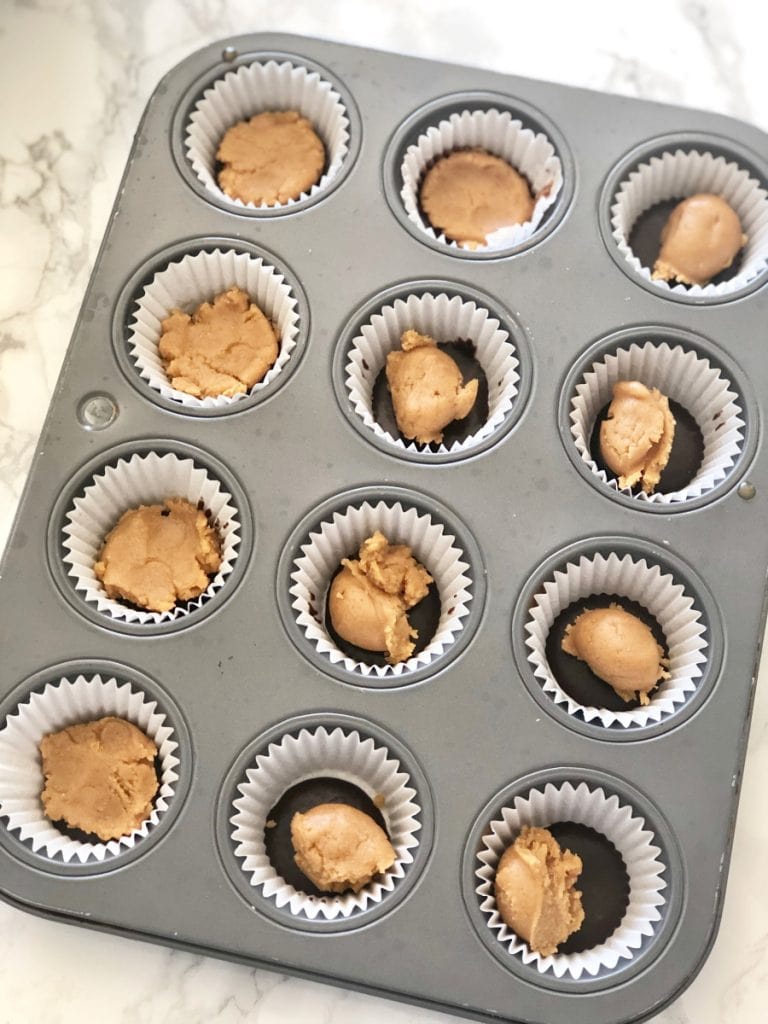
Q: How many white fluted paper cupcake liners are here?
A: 12